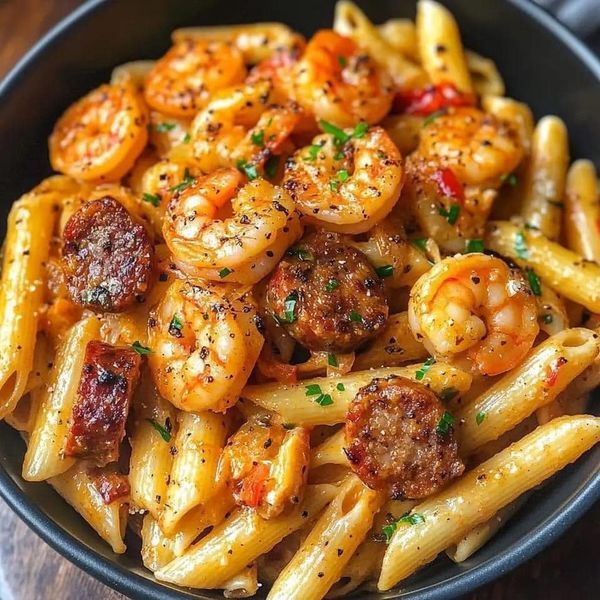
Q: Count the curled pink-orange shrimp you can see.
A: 9